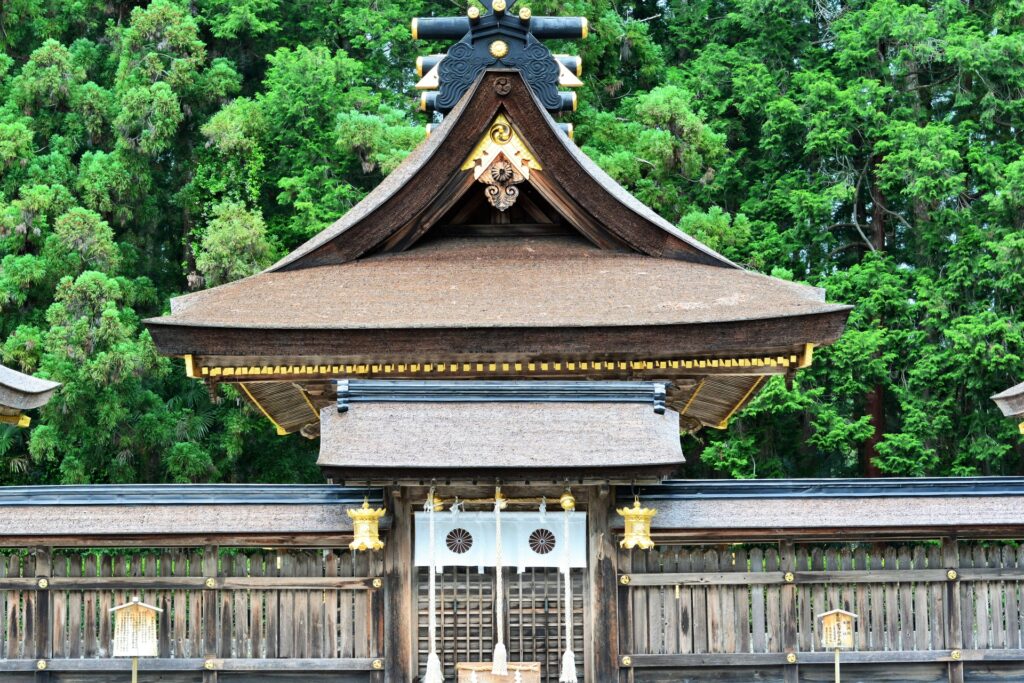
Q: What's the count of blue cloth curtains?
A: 1